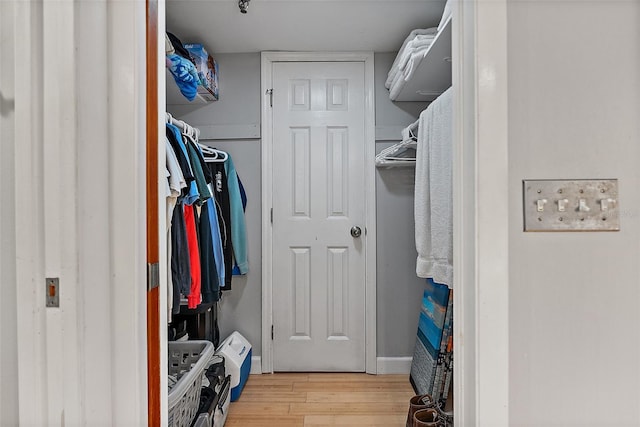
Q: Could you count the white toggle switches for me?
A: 4